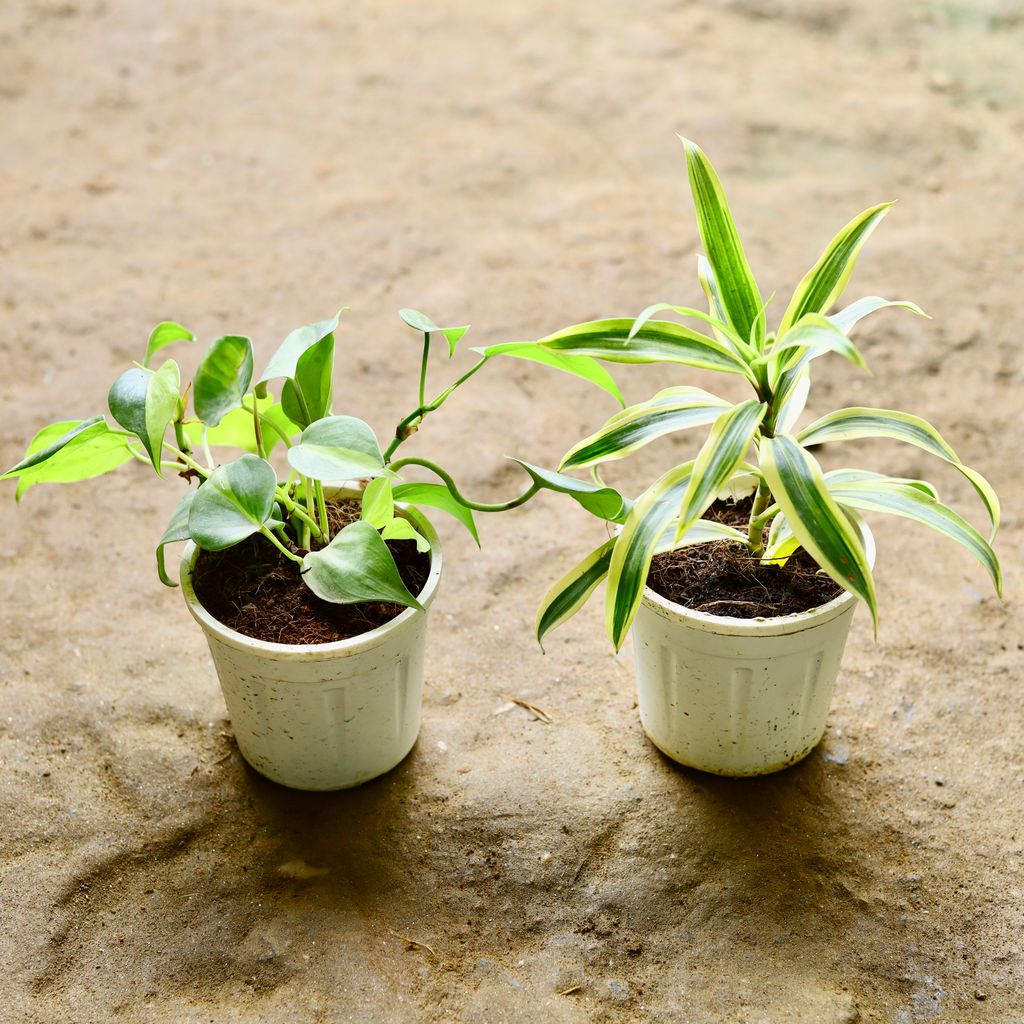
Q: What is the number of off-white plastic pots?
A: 2